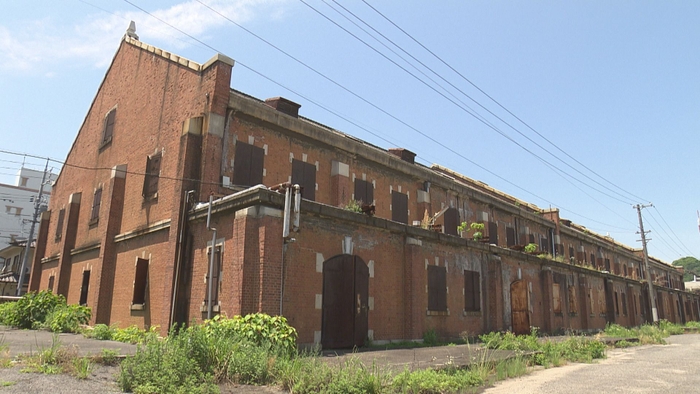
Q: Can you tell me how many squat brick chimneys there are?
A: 2